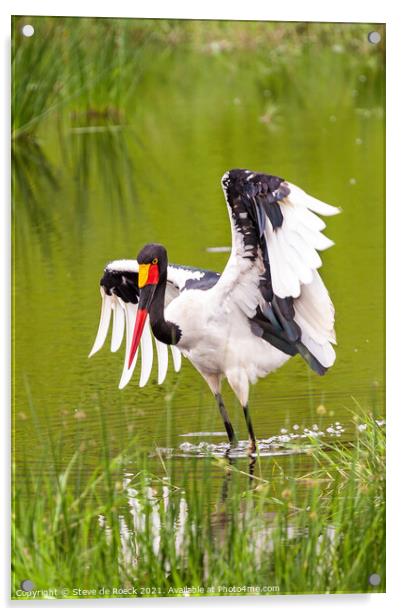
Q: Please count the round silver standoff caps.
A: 4